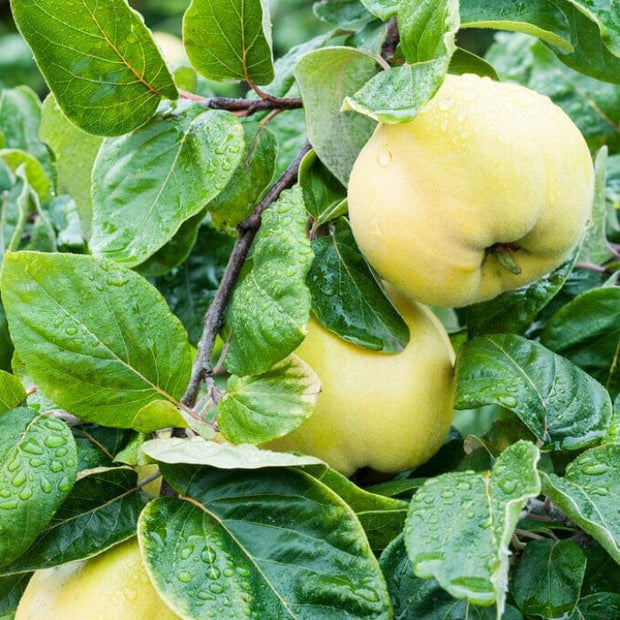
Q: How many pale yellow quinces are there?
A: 3